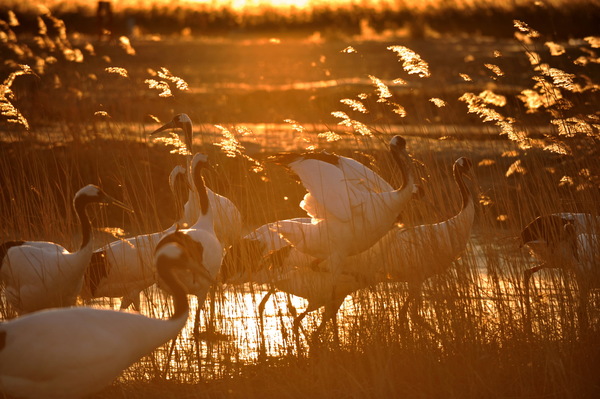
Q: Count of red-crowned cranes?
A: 9